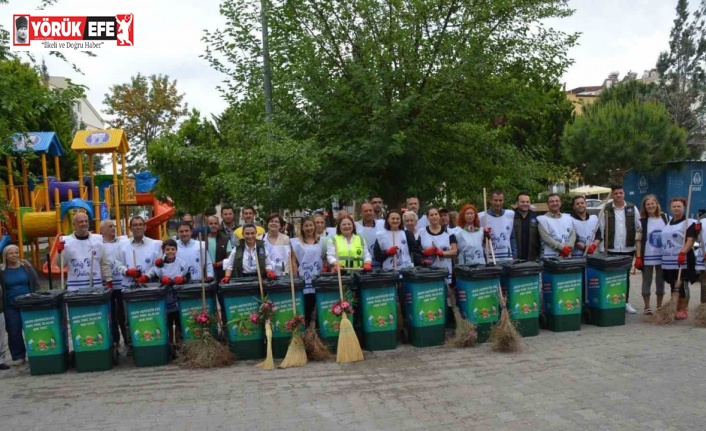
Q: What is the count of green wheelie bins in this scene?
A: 13